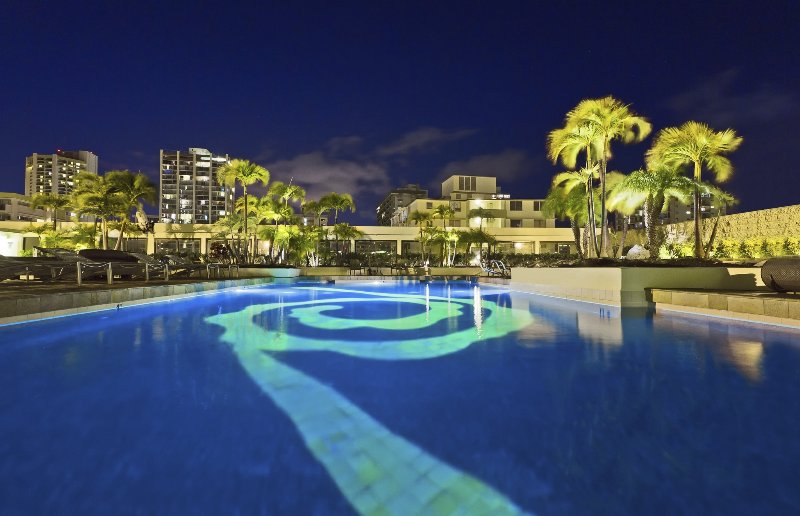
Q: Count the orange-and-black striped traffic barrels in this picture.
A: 0